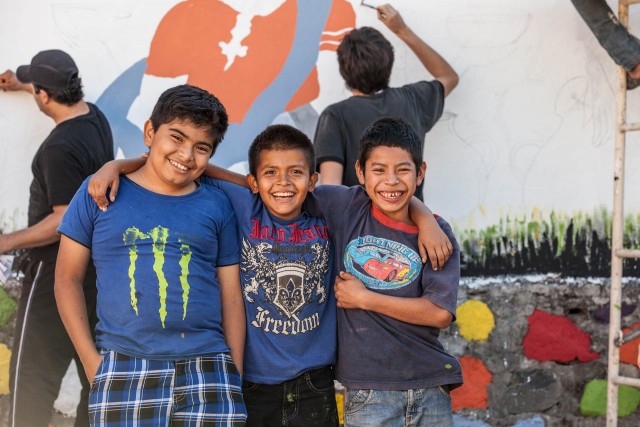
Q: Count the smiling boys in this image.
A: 3